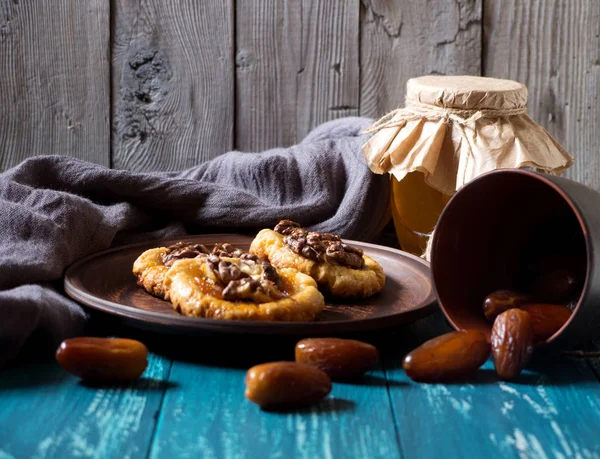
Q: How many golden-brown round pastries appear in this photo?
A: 3